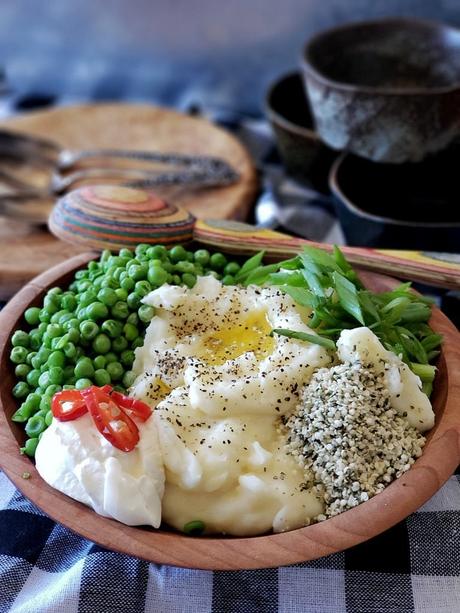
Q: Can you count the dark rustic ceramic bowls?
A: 3